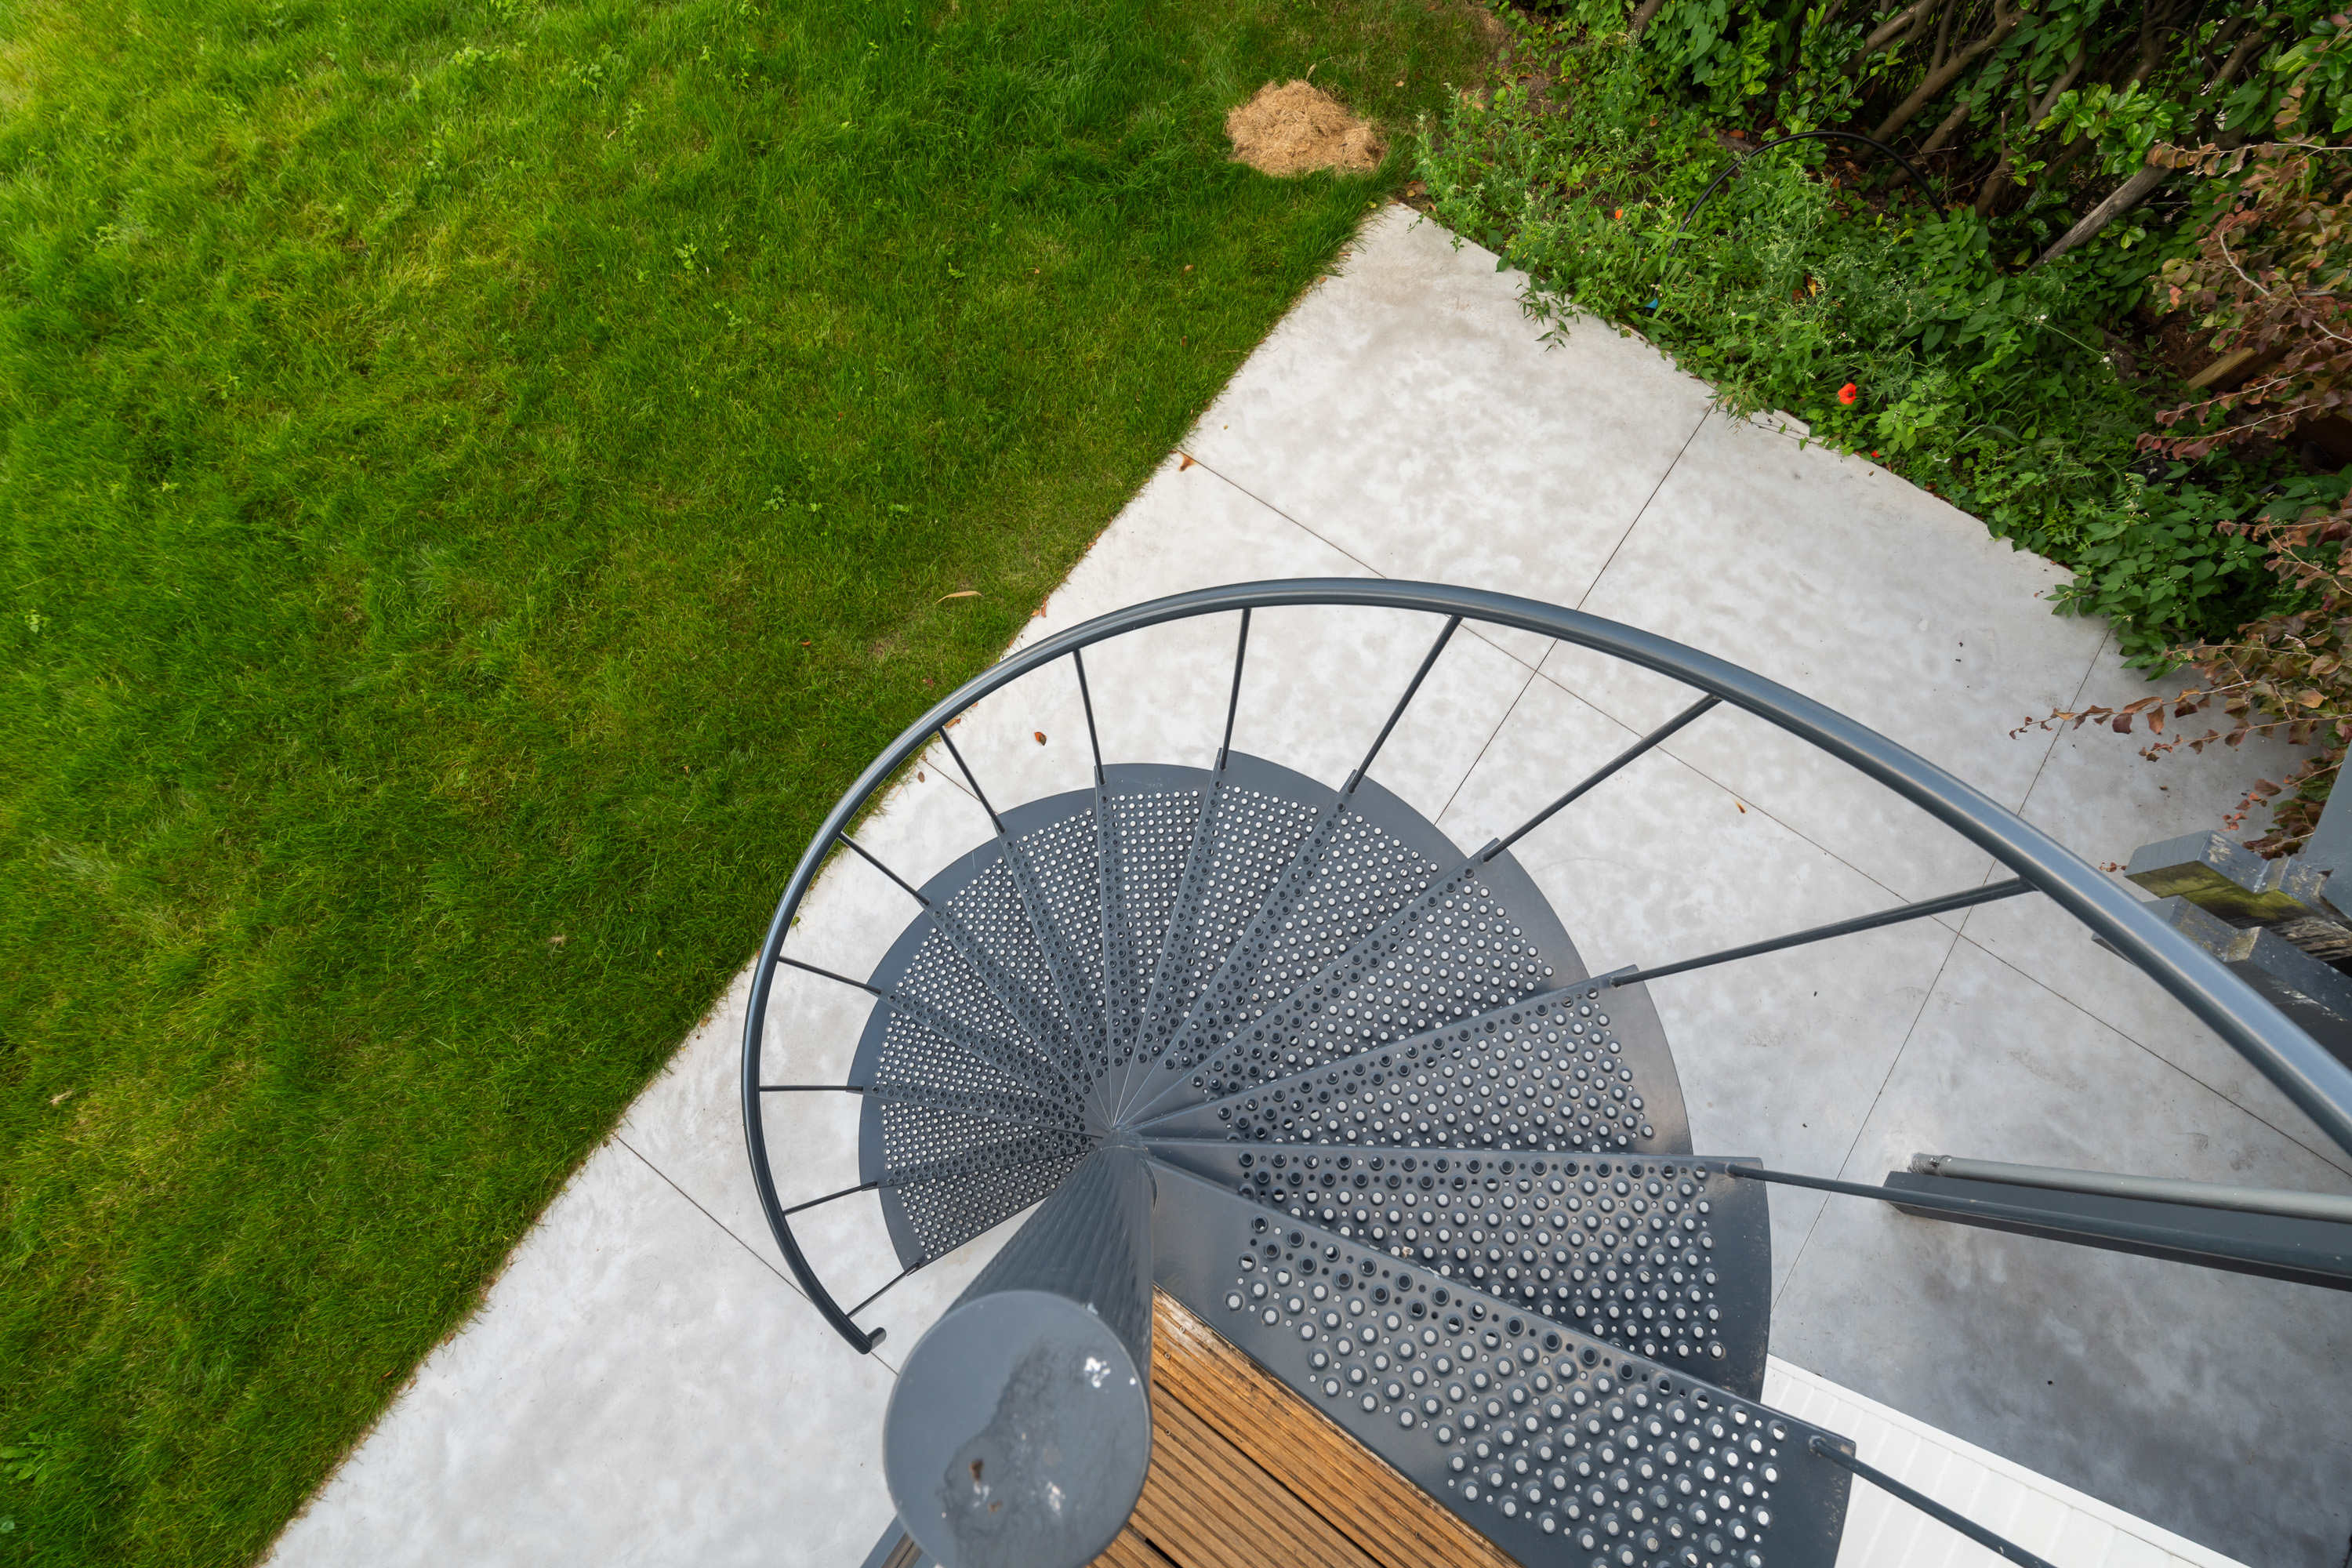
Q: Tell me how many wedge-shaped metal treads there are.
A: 13